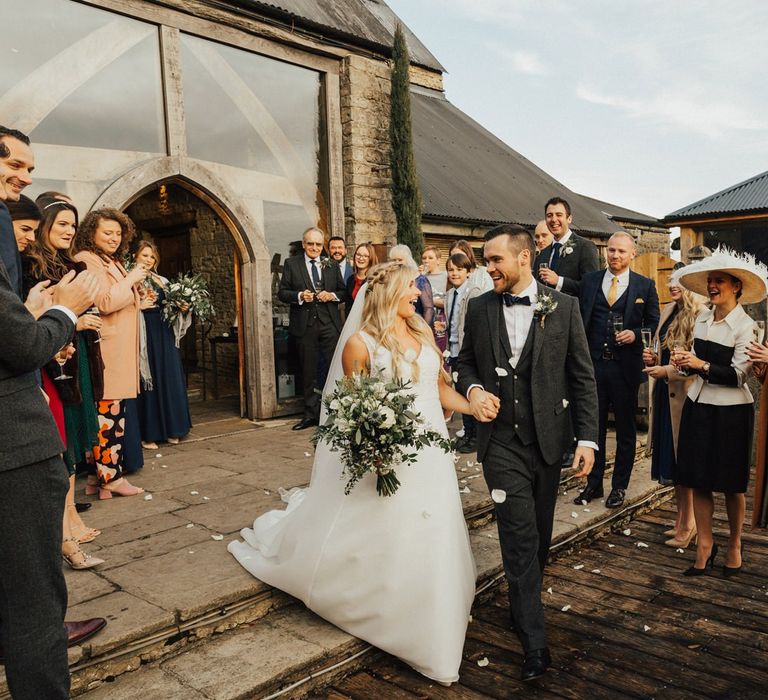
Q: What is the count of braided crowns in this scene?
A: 1